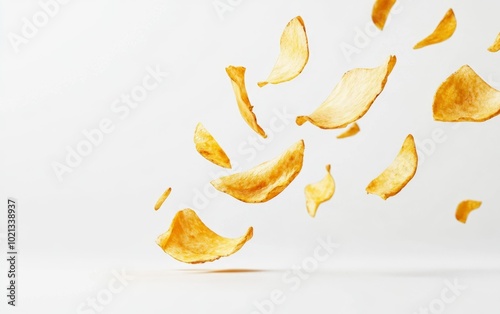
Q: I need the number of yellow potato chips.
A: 15